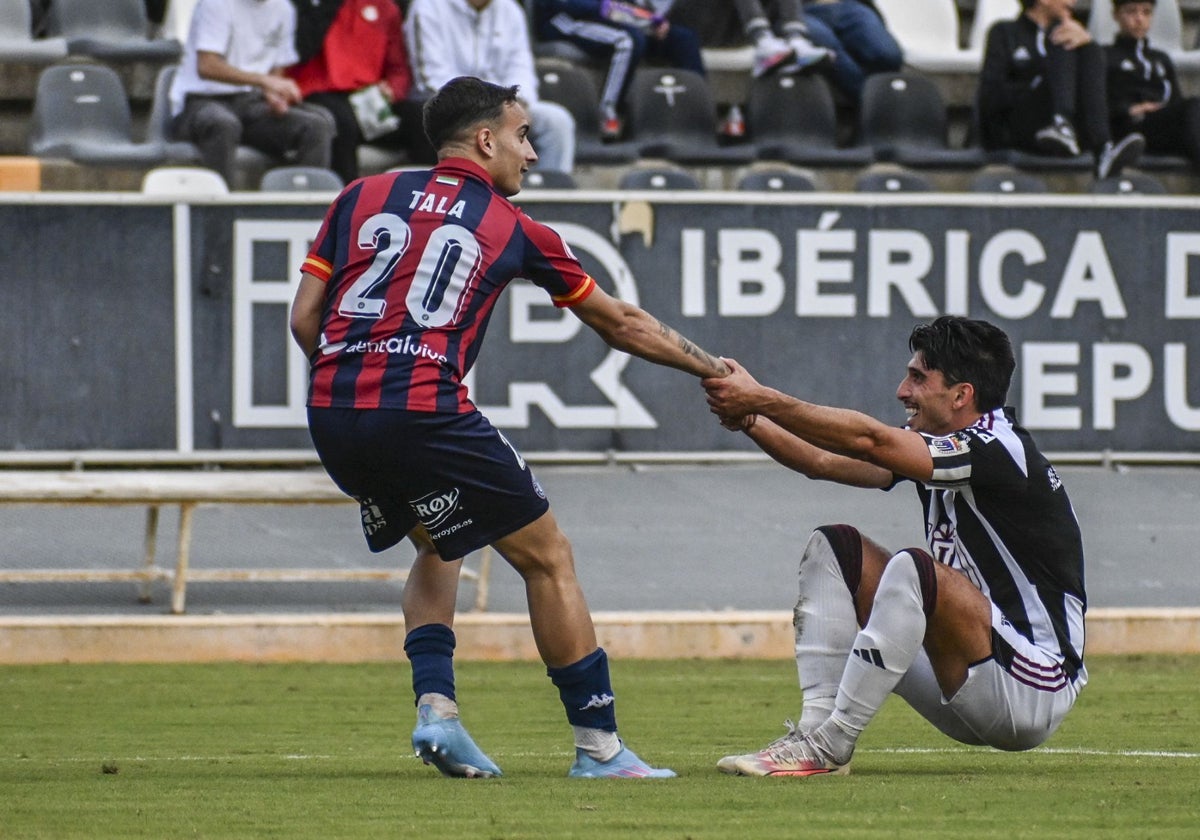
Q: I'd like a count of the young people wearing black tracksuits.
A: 2